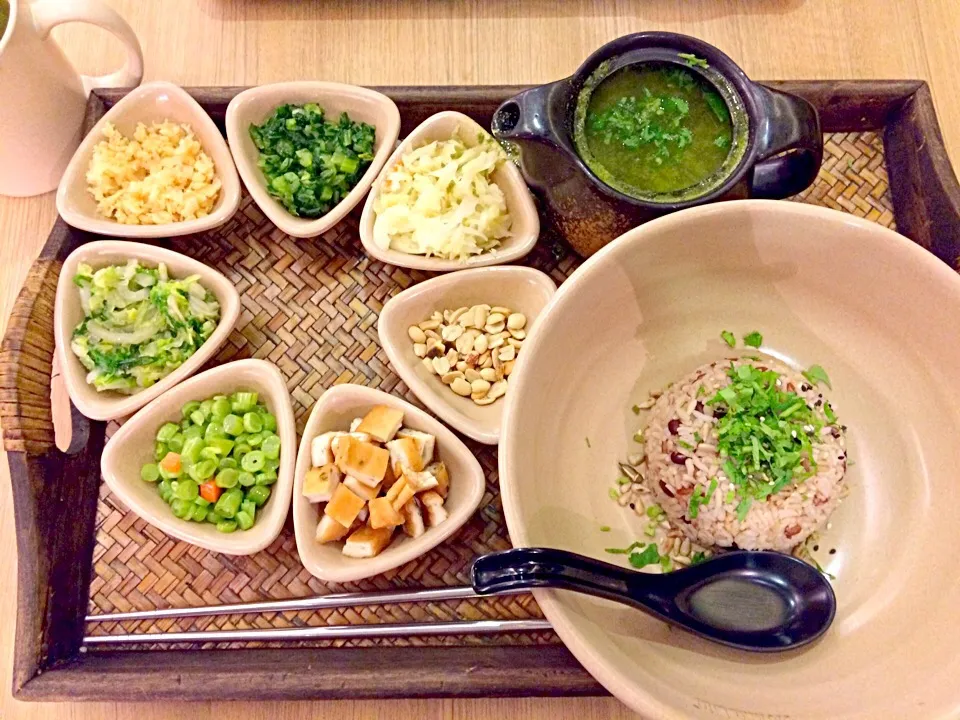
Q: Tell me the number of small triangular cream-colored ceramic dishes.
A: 7